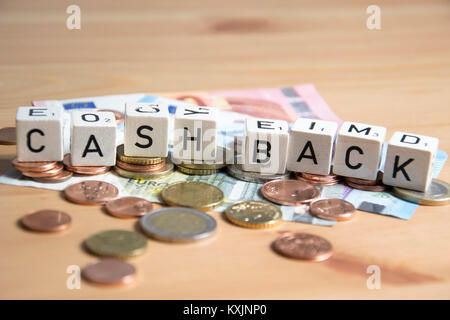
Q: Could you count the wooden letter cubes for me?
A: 8